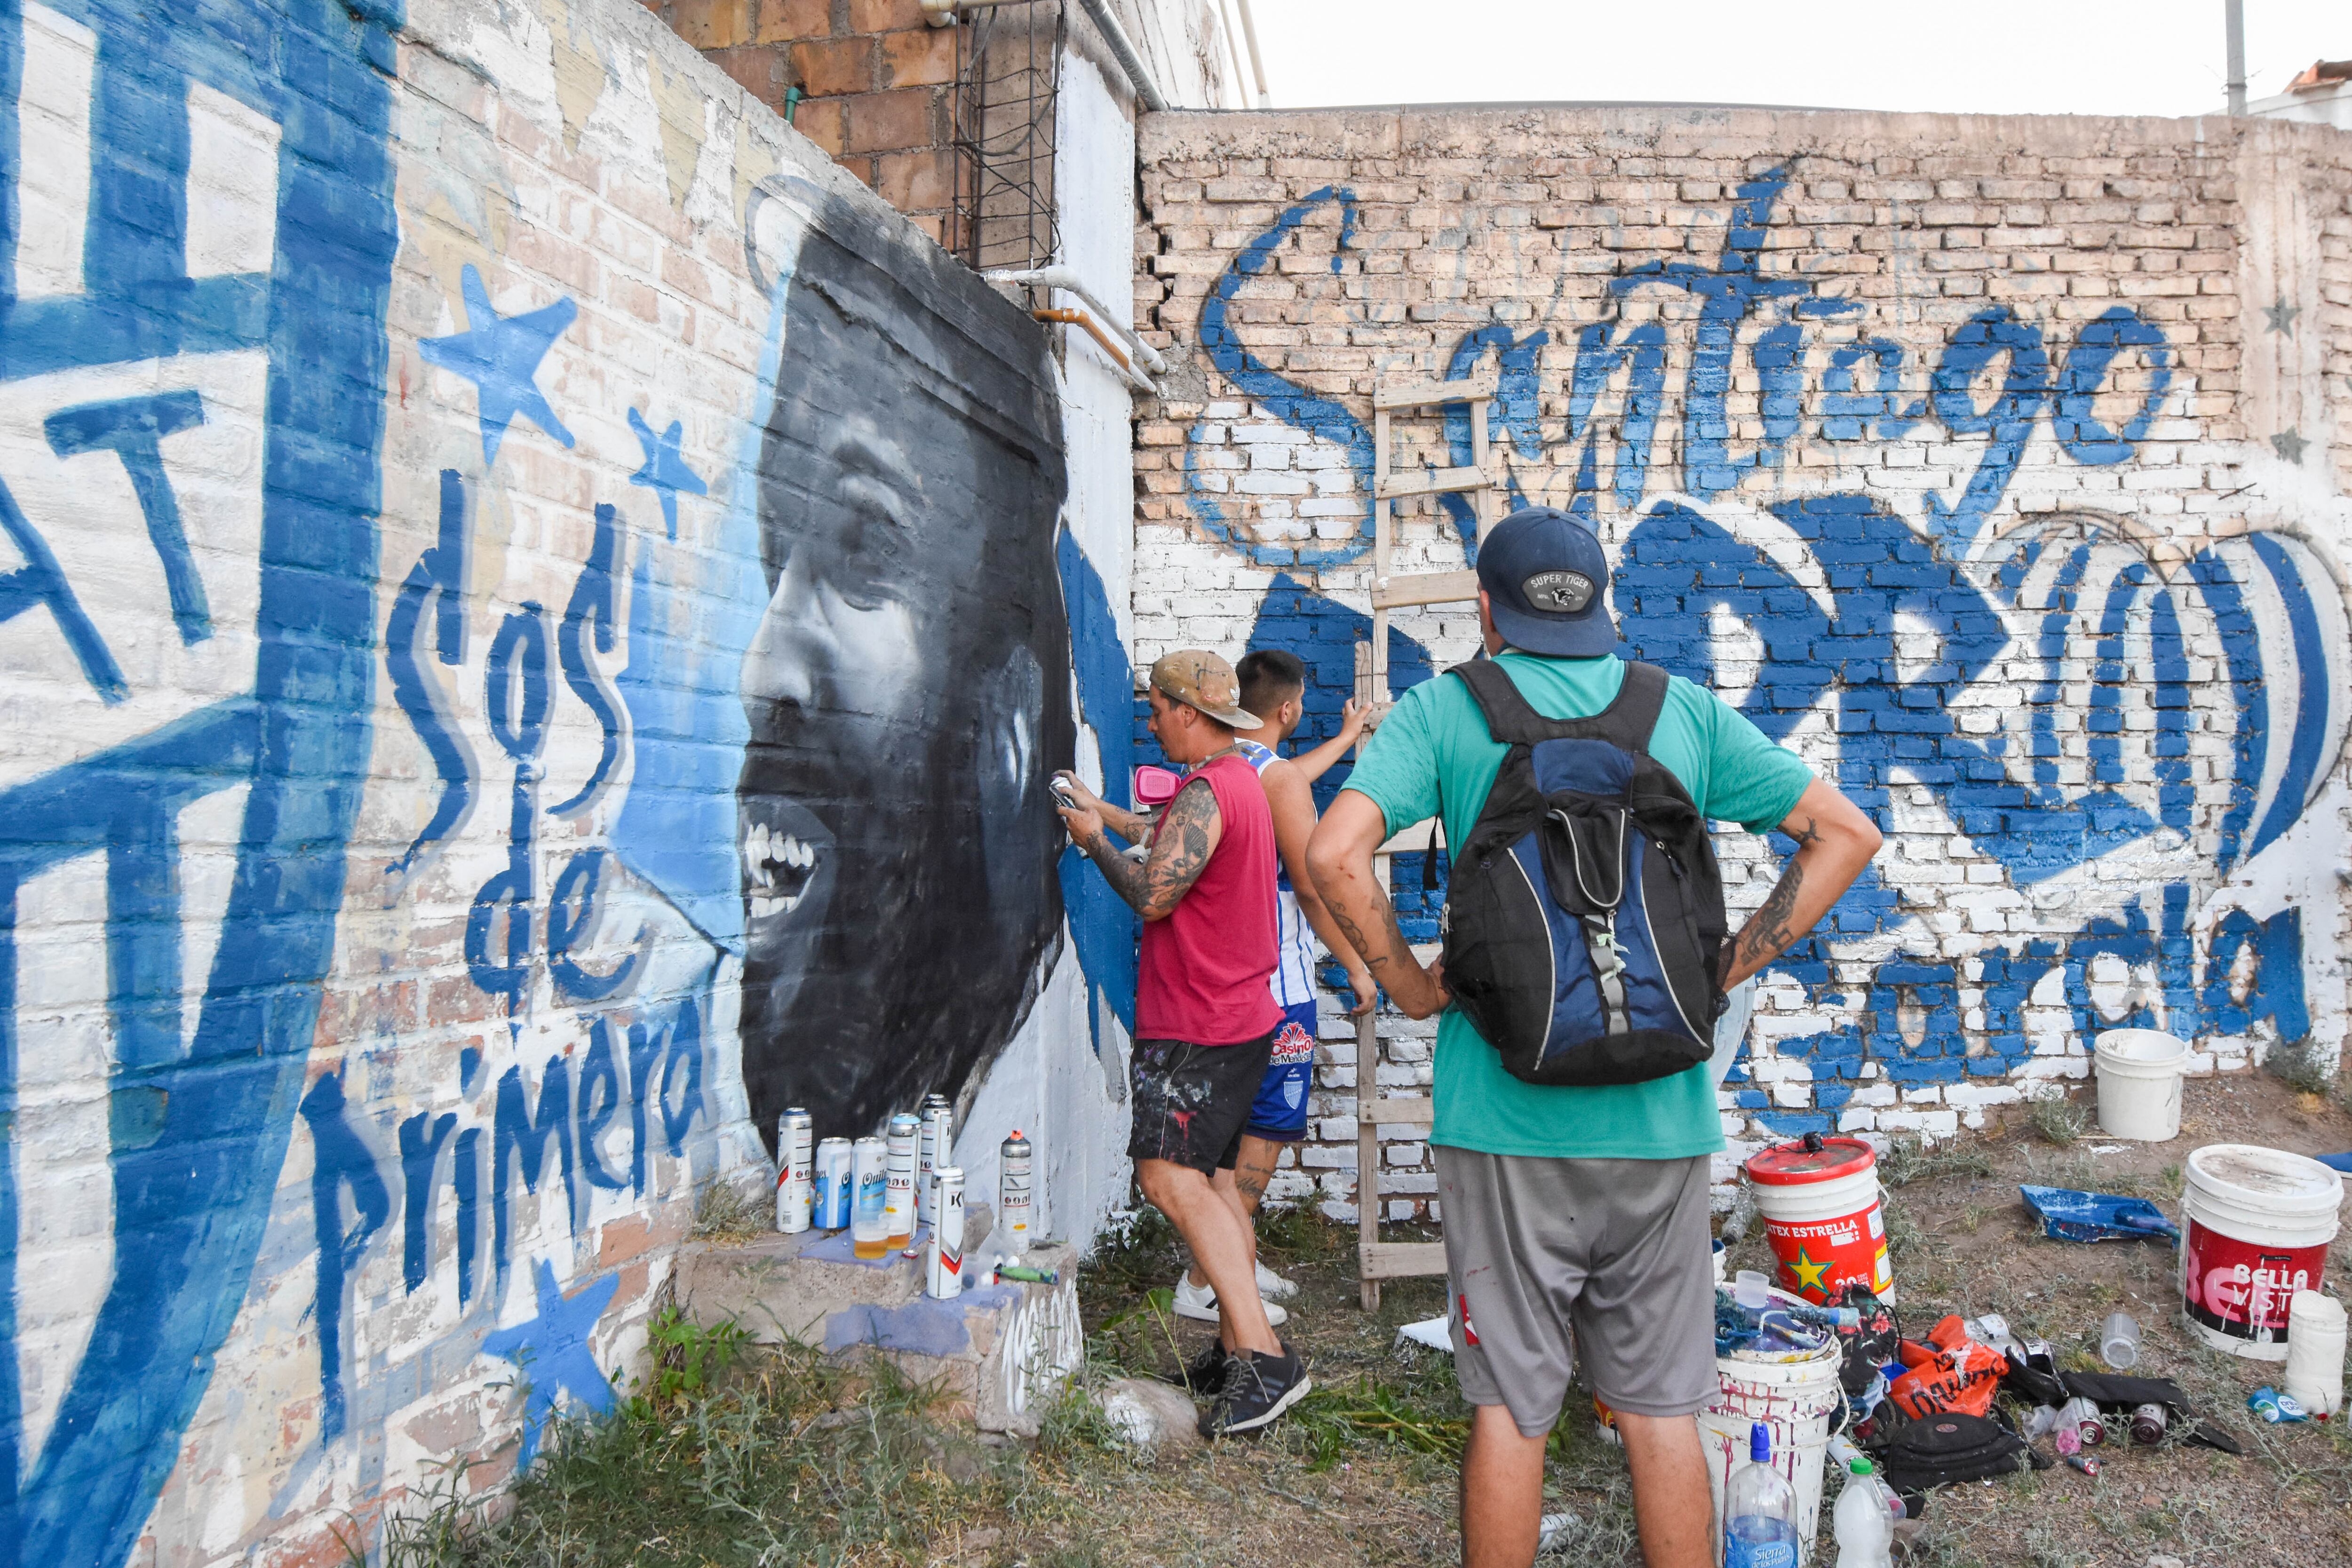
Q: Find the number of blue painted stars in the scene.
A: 3